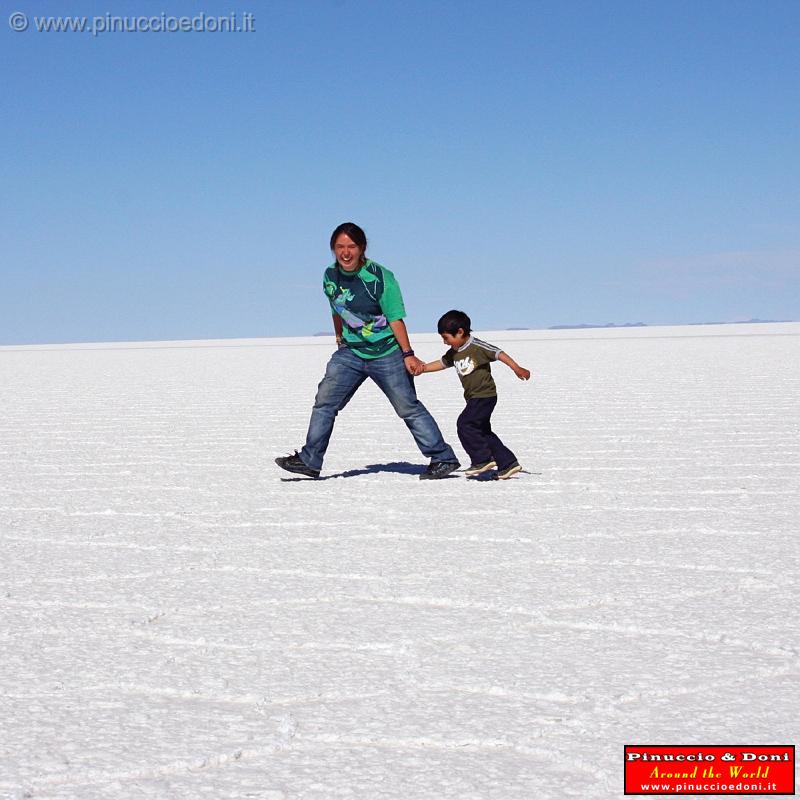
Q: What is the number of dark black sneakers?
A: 2